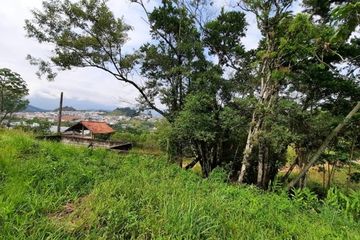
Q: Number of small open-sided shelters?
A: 1